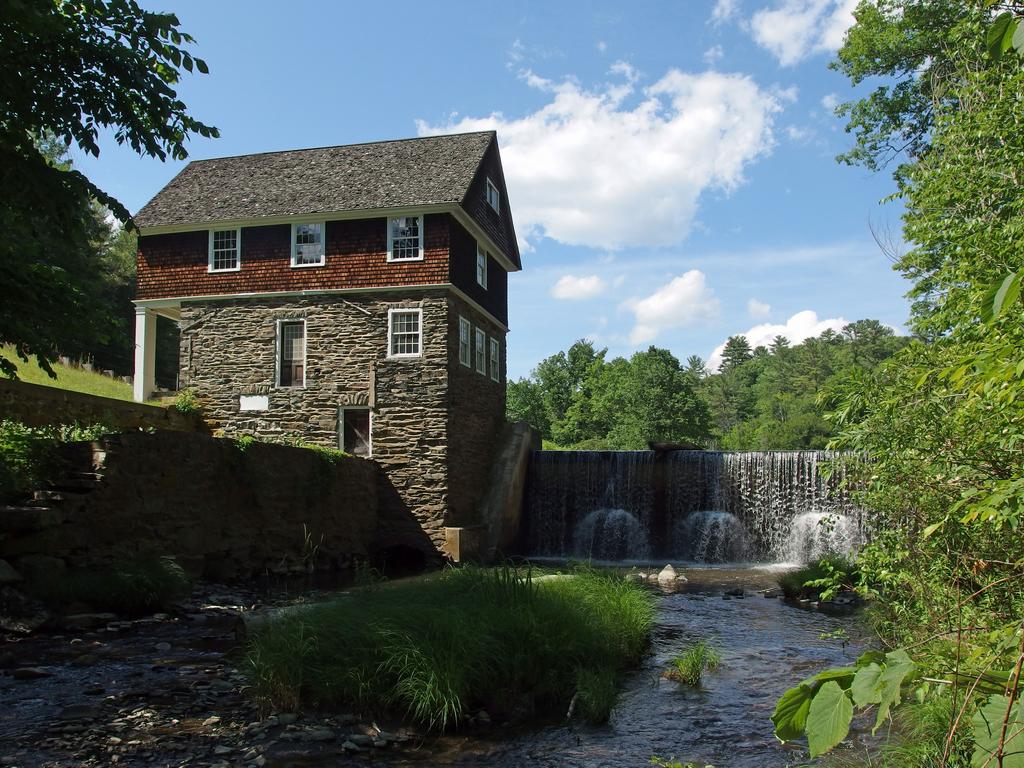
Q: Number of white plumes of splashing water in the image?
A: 3